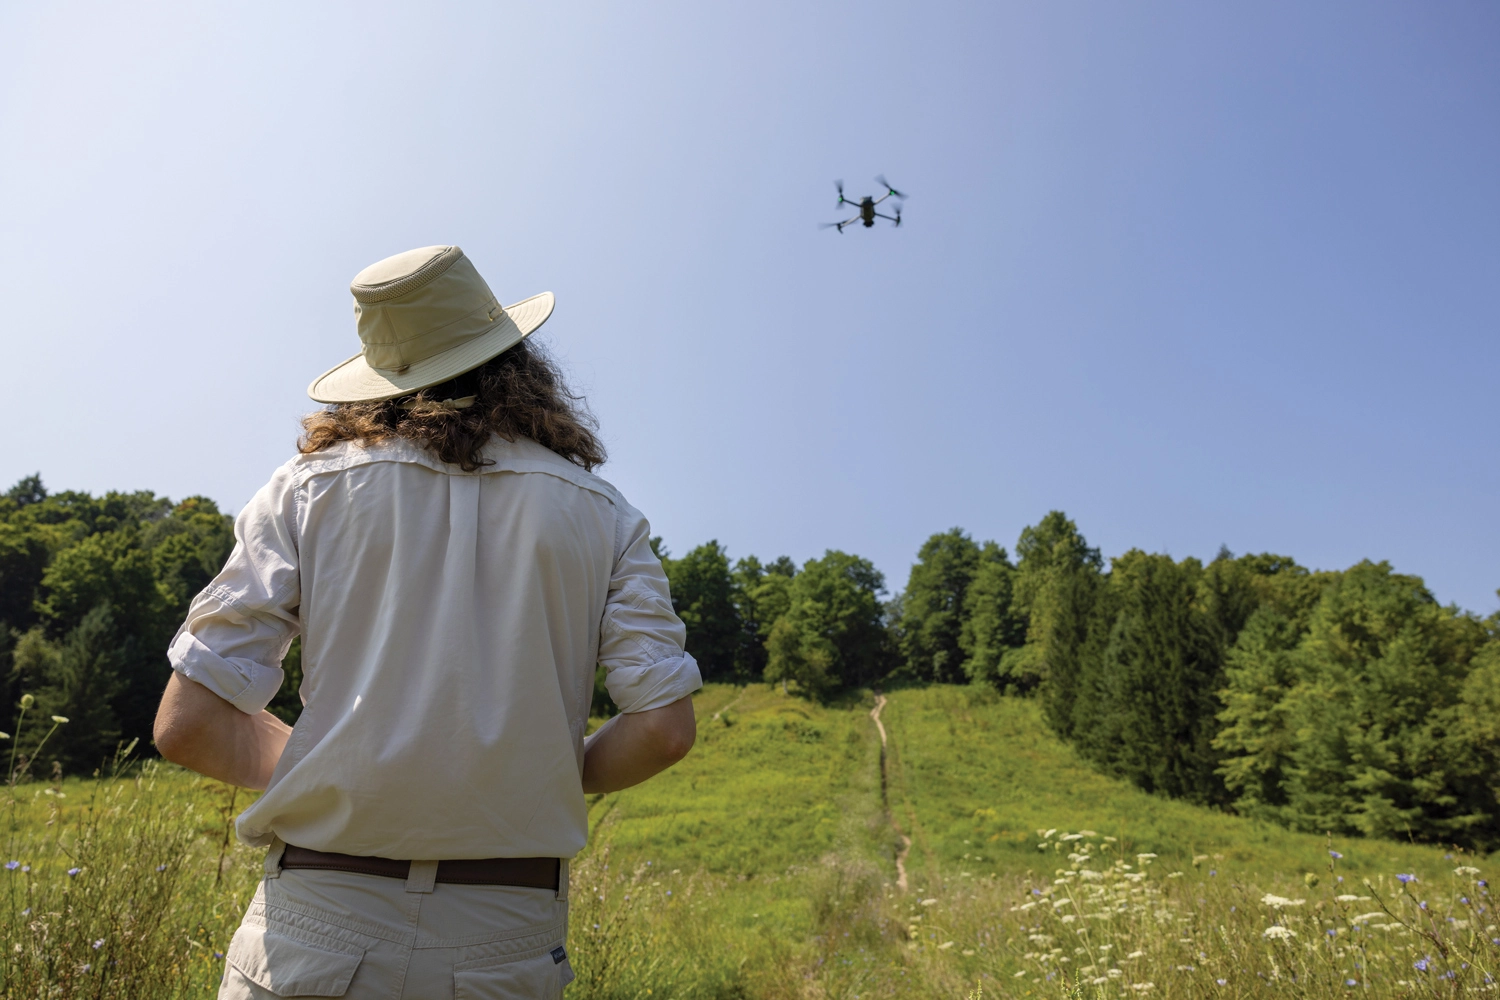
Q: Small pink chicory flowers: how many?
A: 0